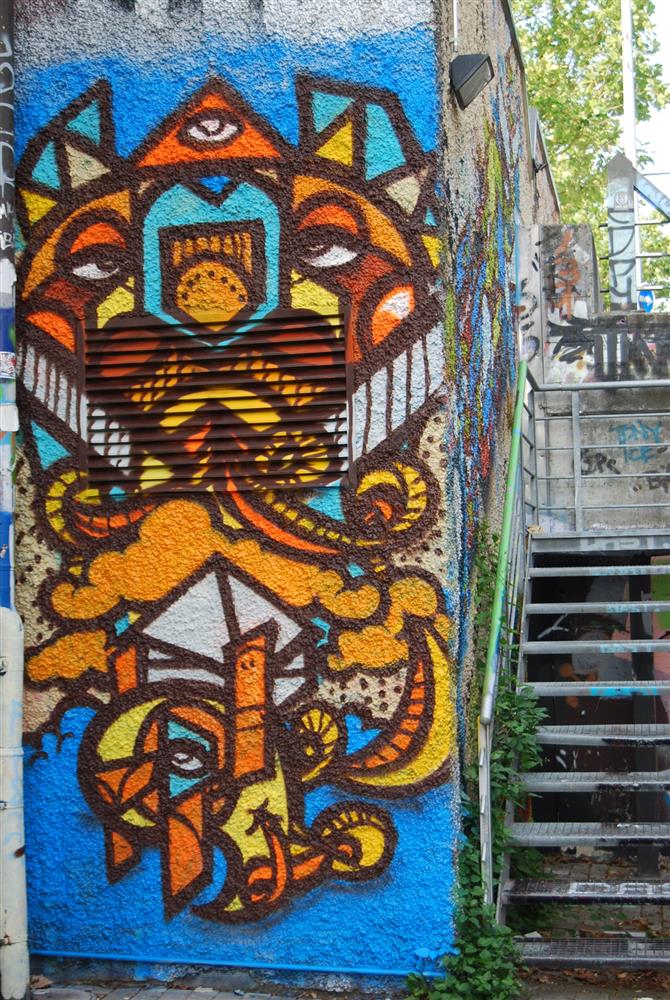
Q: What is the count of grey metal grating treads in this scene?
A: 9